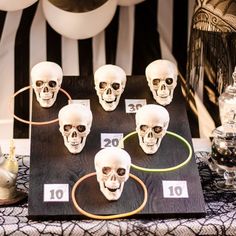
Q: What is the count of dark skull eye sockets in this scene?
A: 12